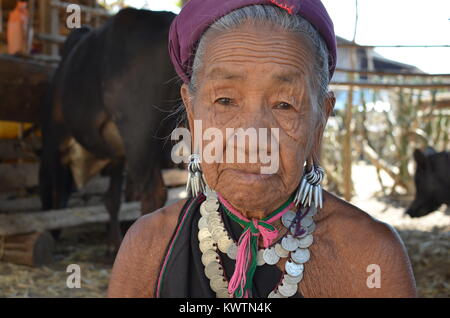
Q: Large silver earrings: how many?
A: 2